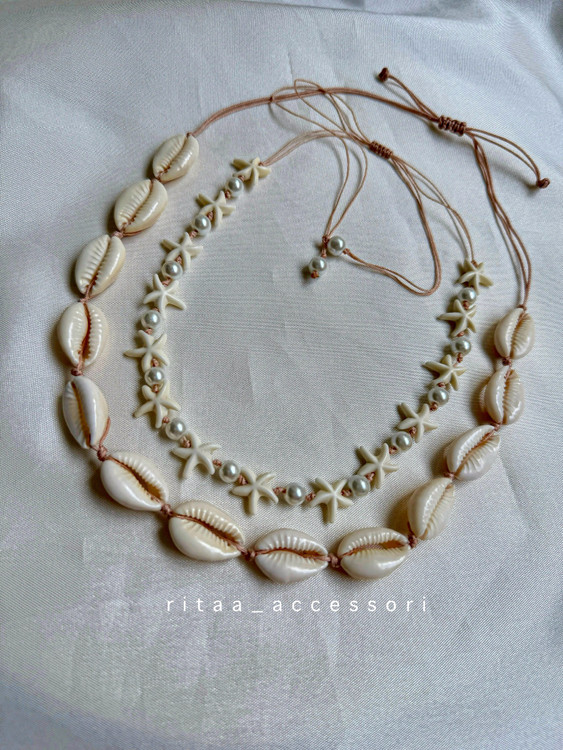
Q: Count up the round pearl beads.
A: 15